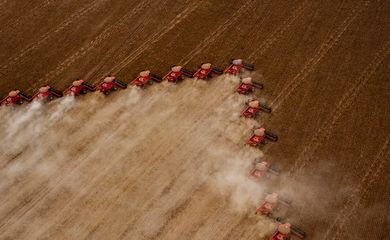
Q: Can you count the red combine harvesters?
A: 14